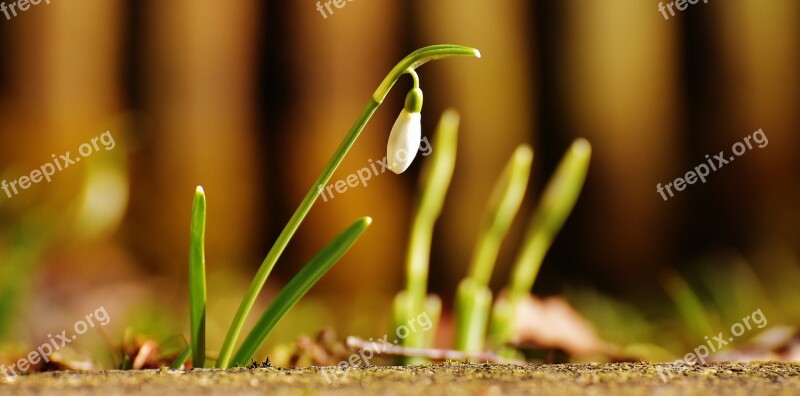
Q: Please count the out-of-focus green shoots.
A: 3